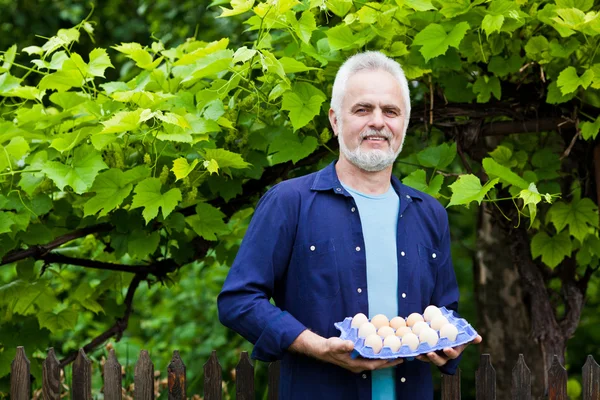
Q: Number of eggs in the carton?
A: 15